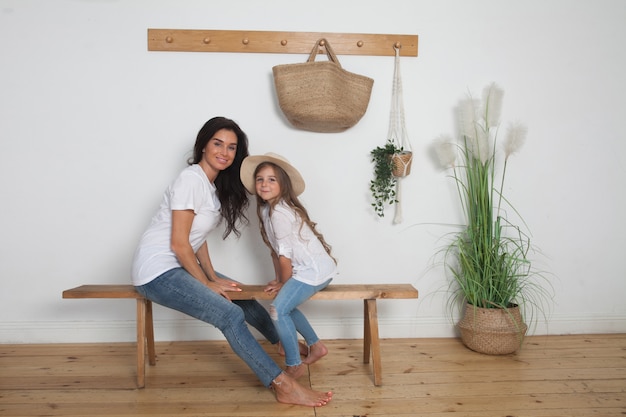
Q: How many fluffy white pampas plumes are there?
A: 5